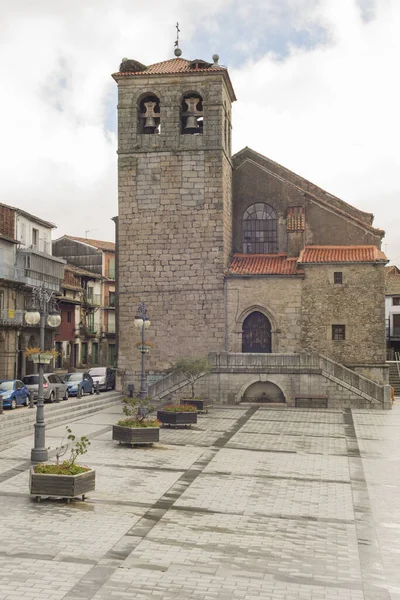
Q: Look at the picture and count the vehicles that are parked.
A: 4